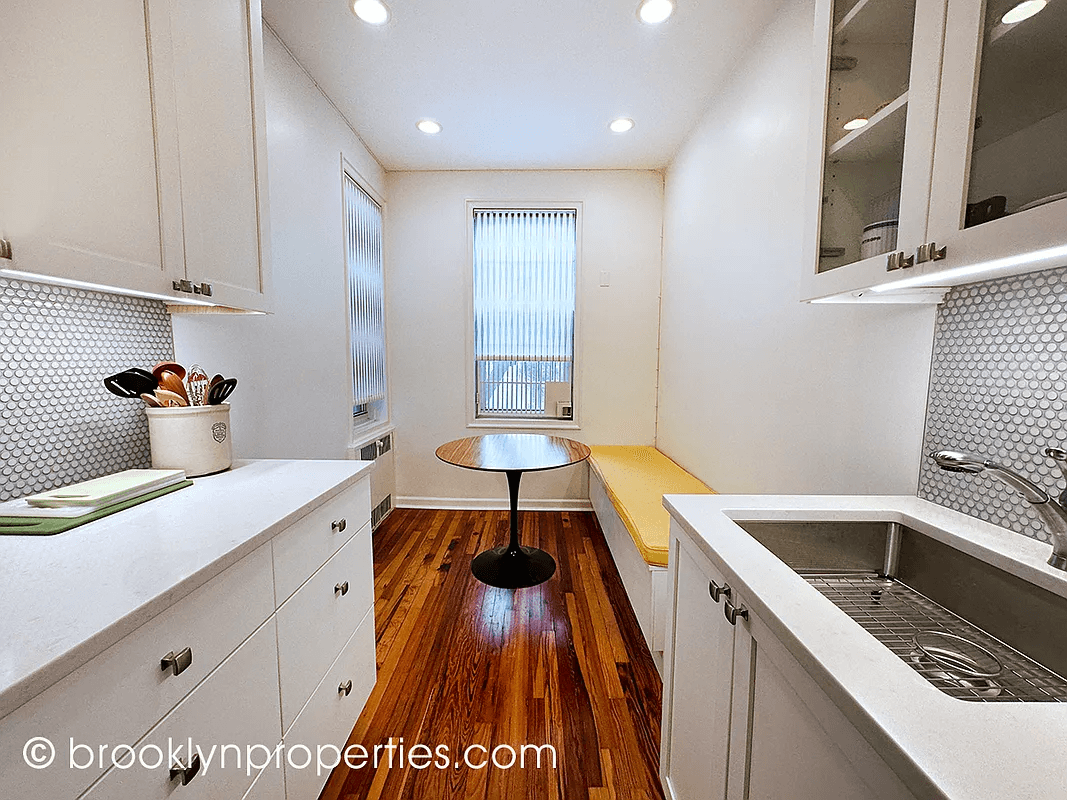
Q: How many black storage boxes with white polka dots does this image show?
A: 0